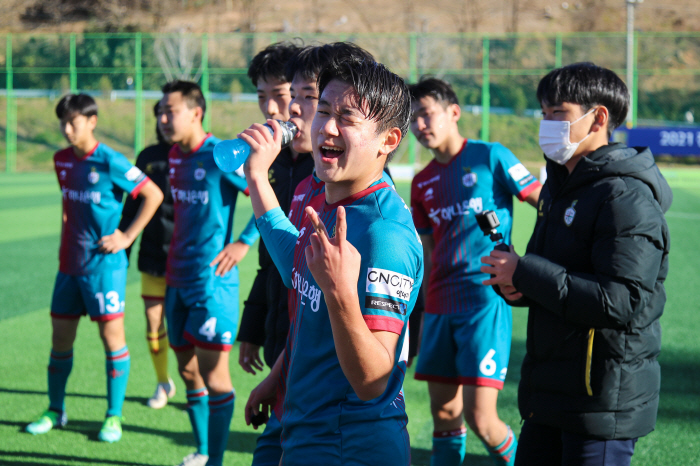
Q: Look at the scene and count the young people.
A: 8